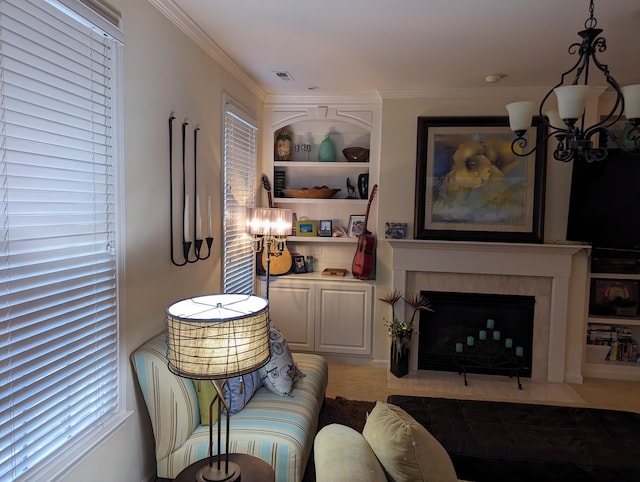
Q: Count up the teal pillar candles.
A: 7